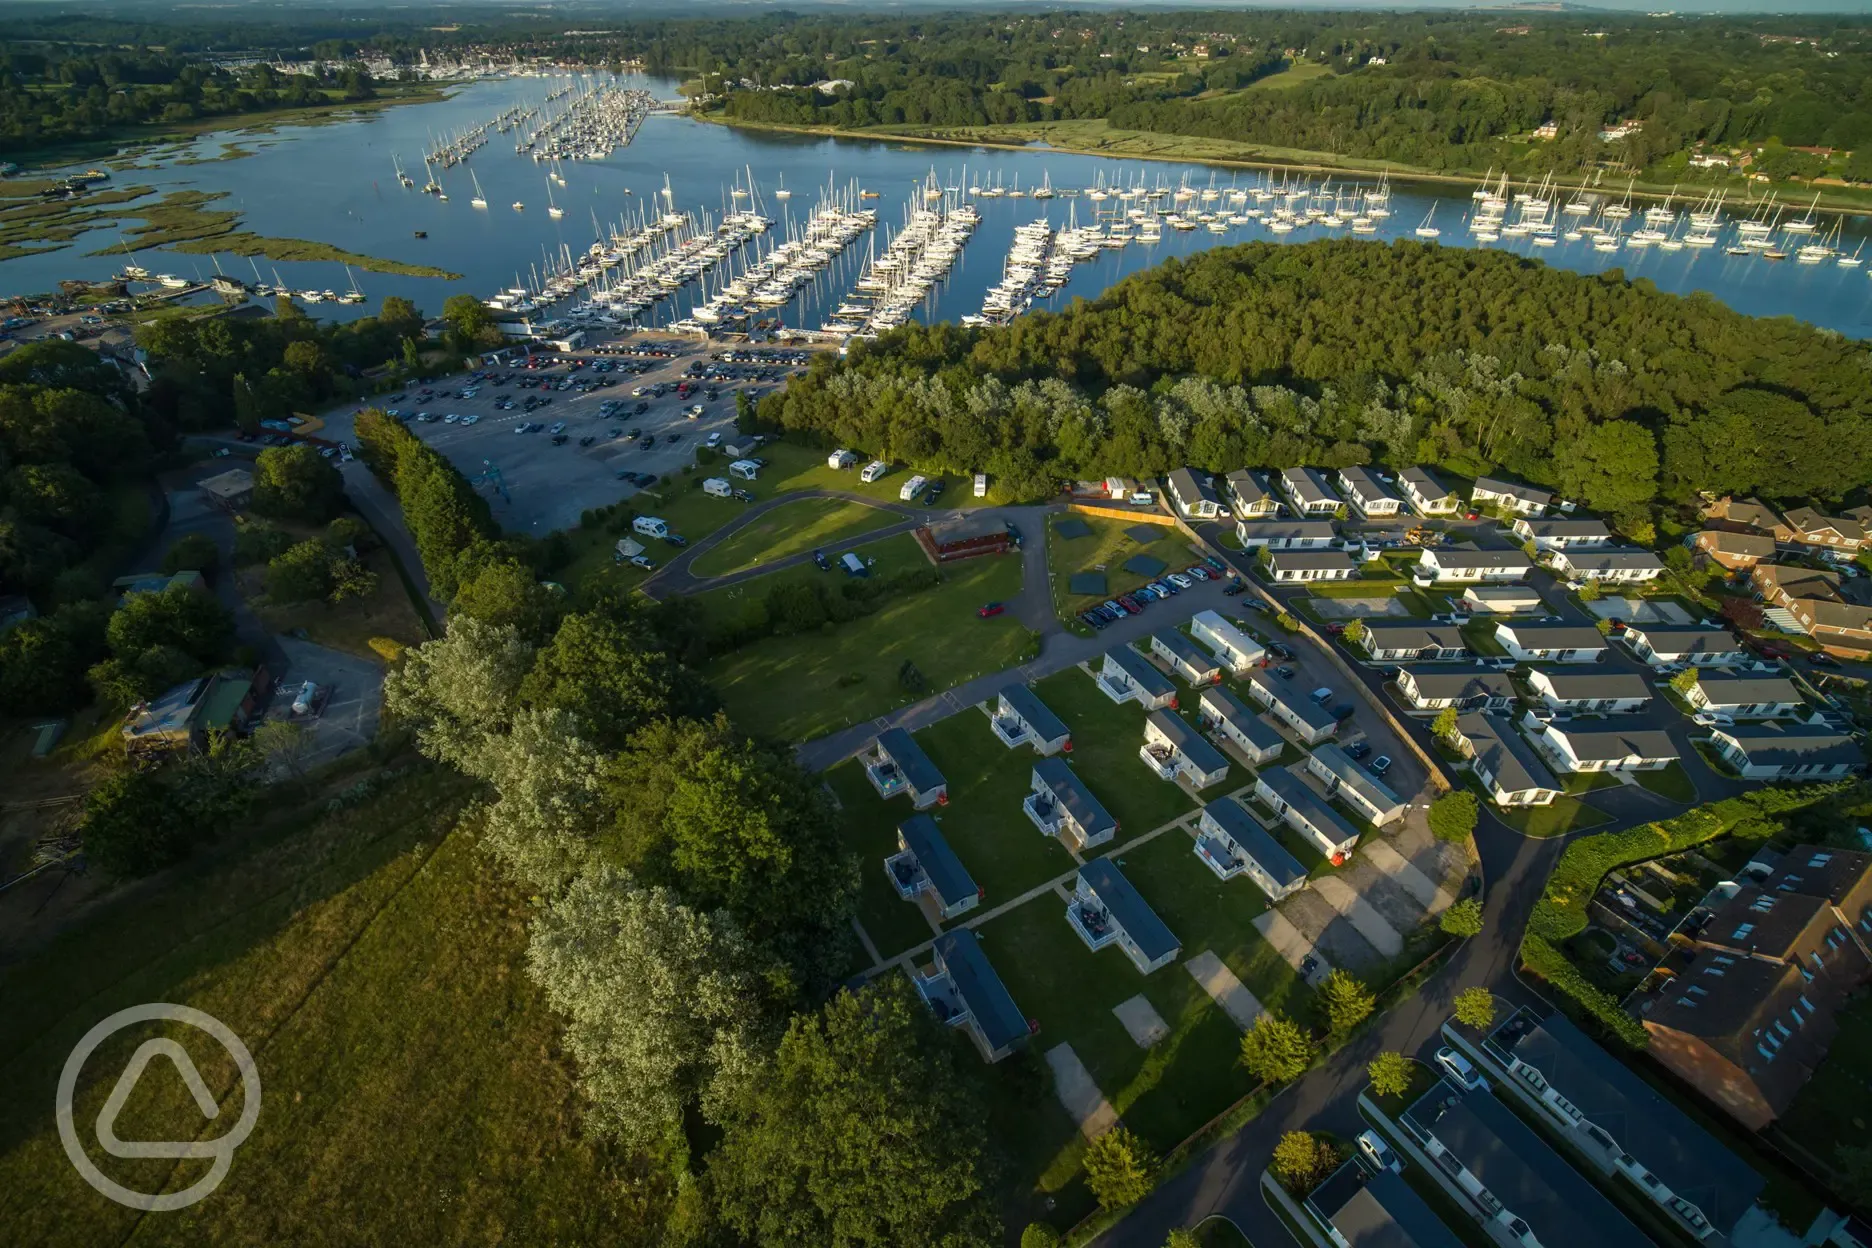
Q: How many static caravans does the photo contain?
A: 15